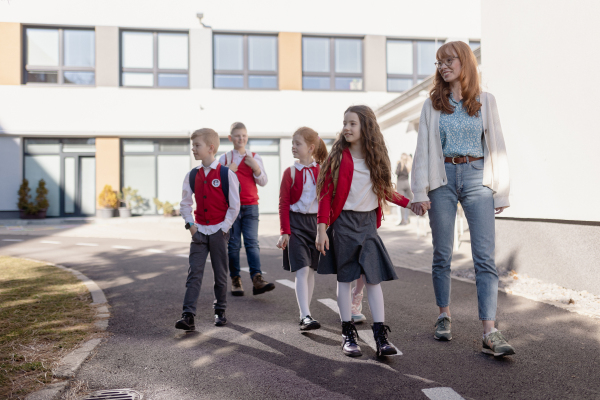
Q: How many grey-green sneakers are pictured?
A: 2